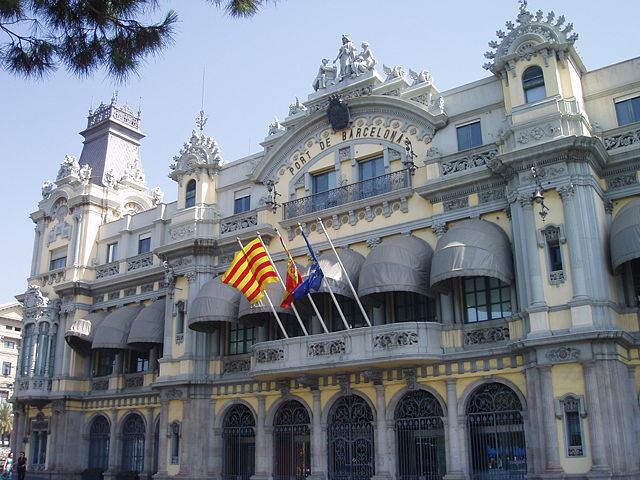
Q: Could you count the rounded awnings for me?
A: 9